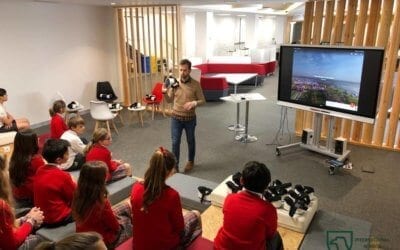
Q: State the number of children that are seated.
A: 11